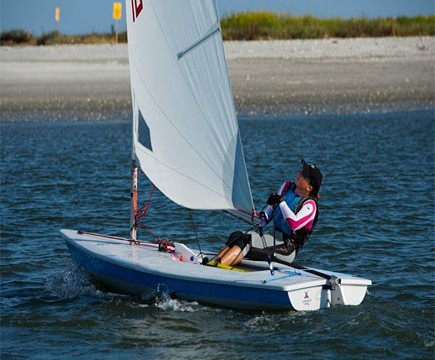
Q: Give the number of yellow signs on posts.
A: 2